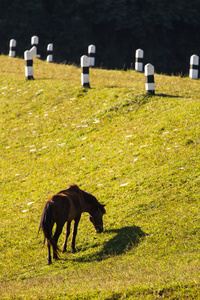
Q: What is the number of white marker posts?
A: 9